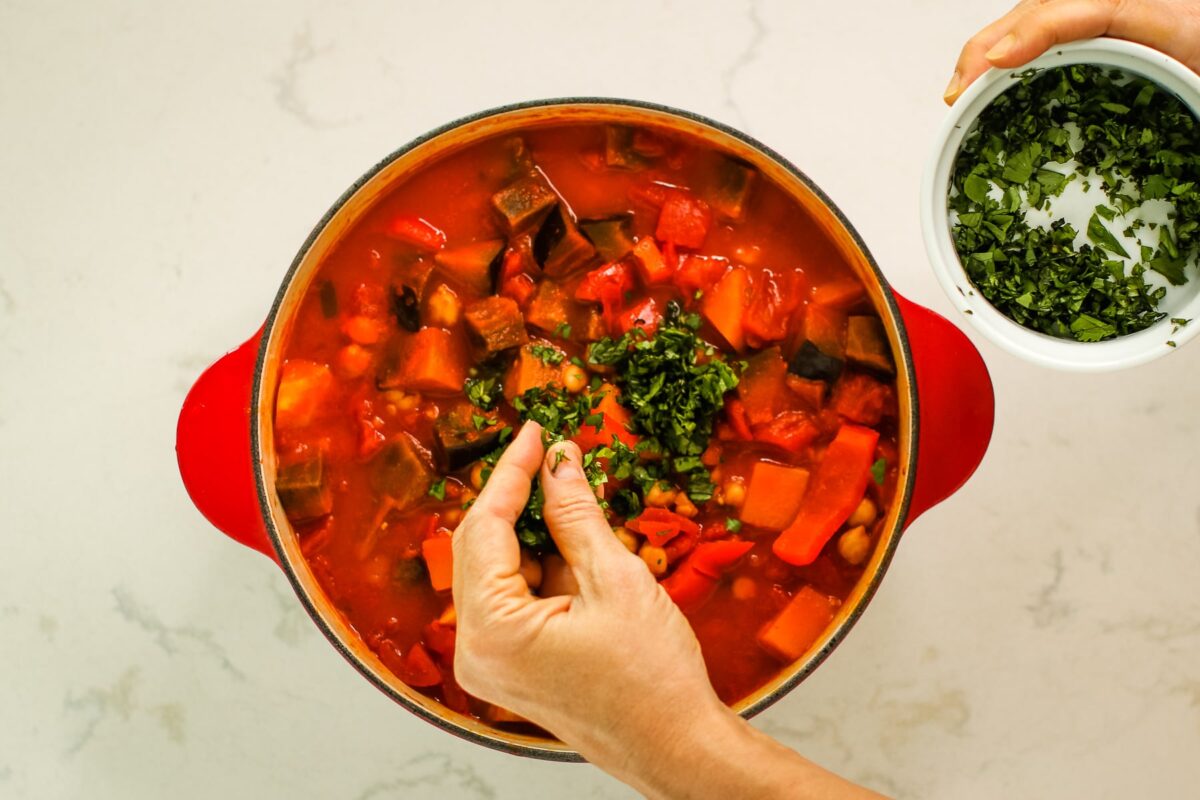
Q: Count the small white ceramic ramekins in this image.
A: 1